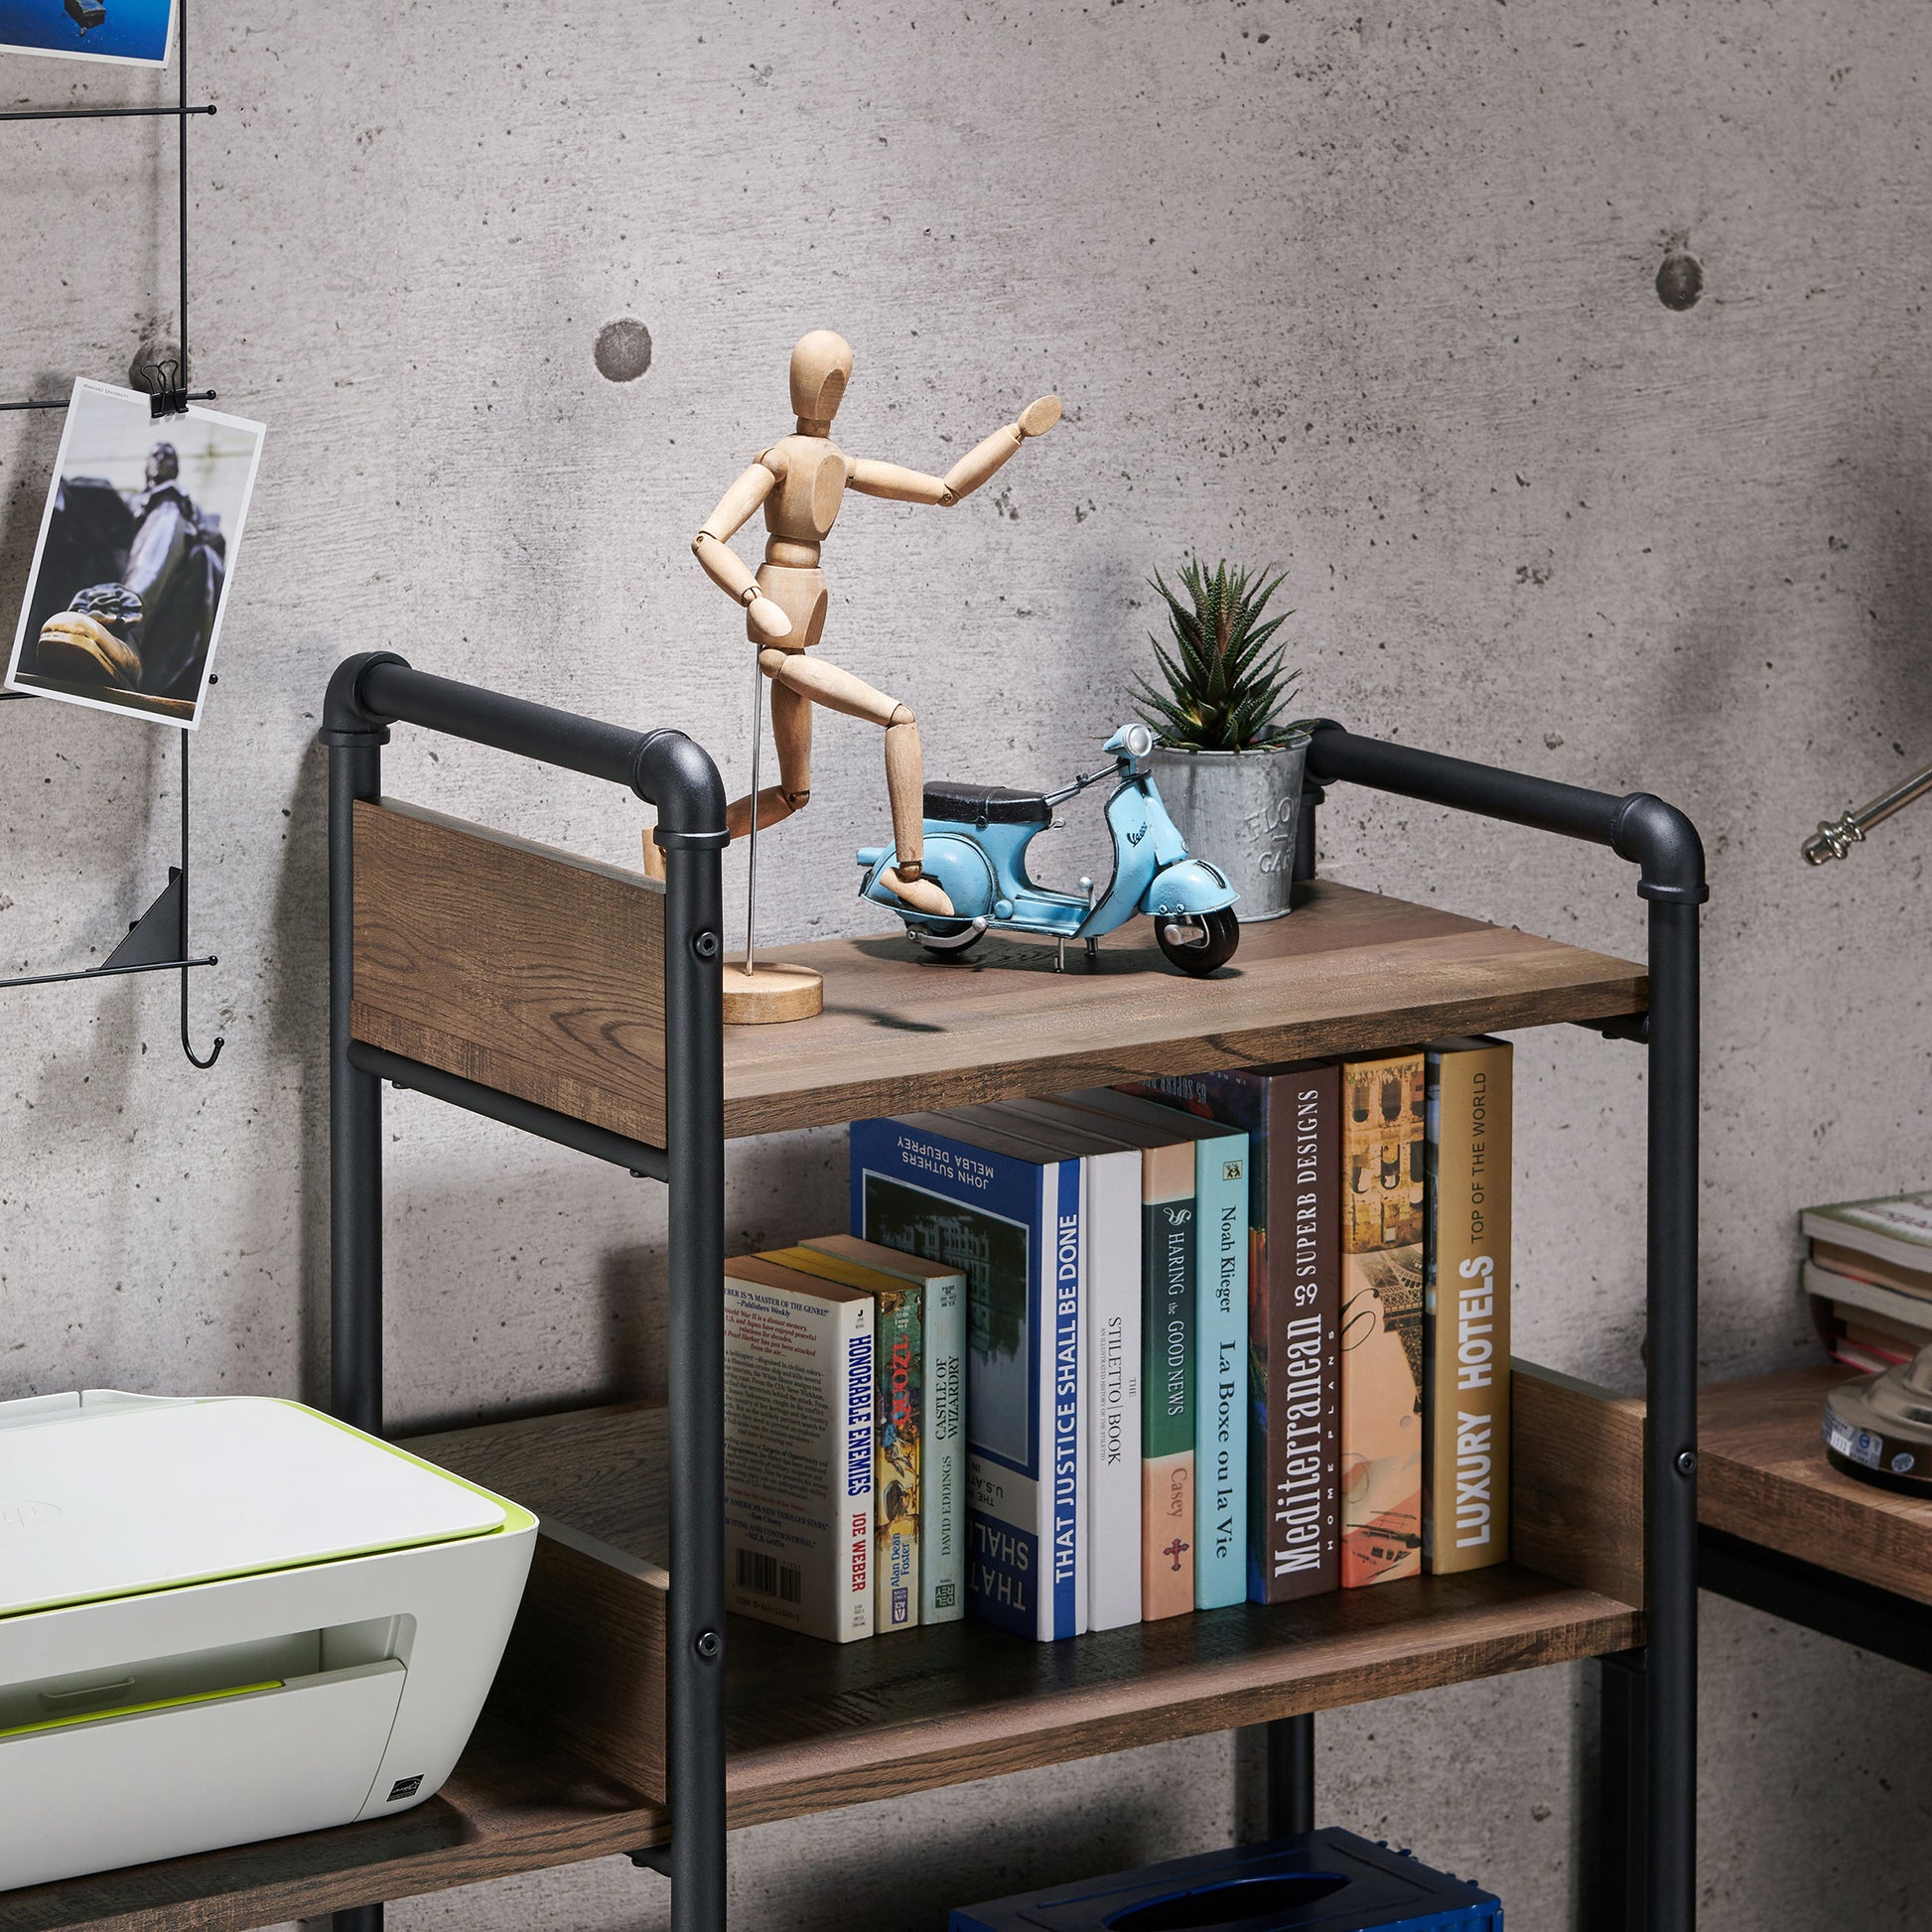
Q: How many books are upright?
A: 10